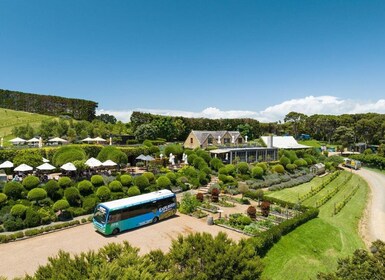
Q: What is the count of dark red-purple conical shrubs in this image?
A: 4